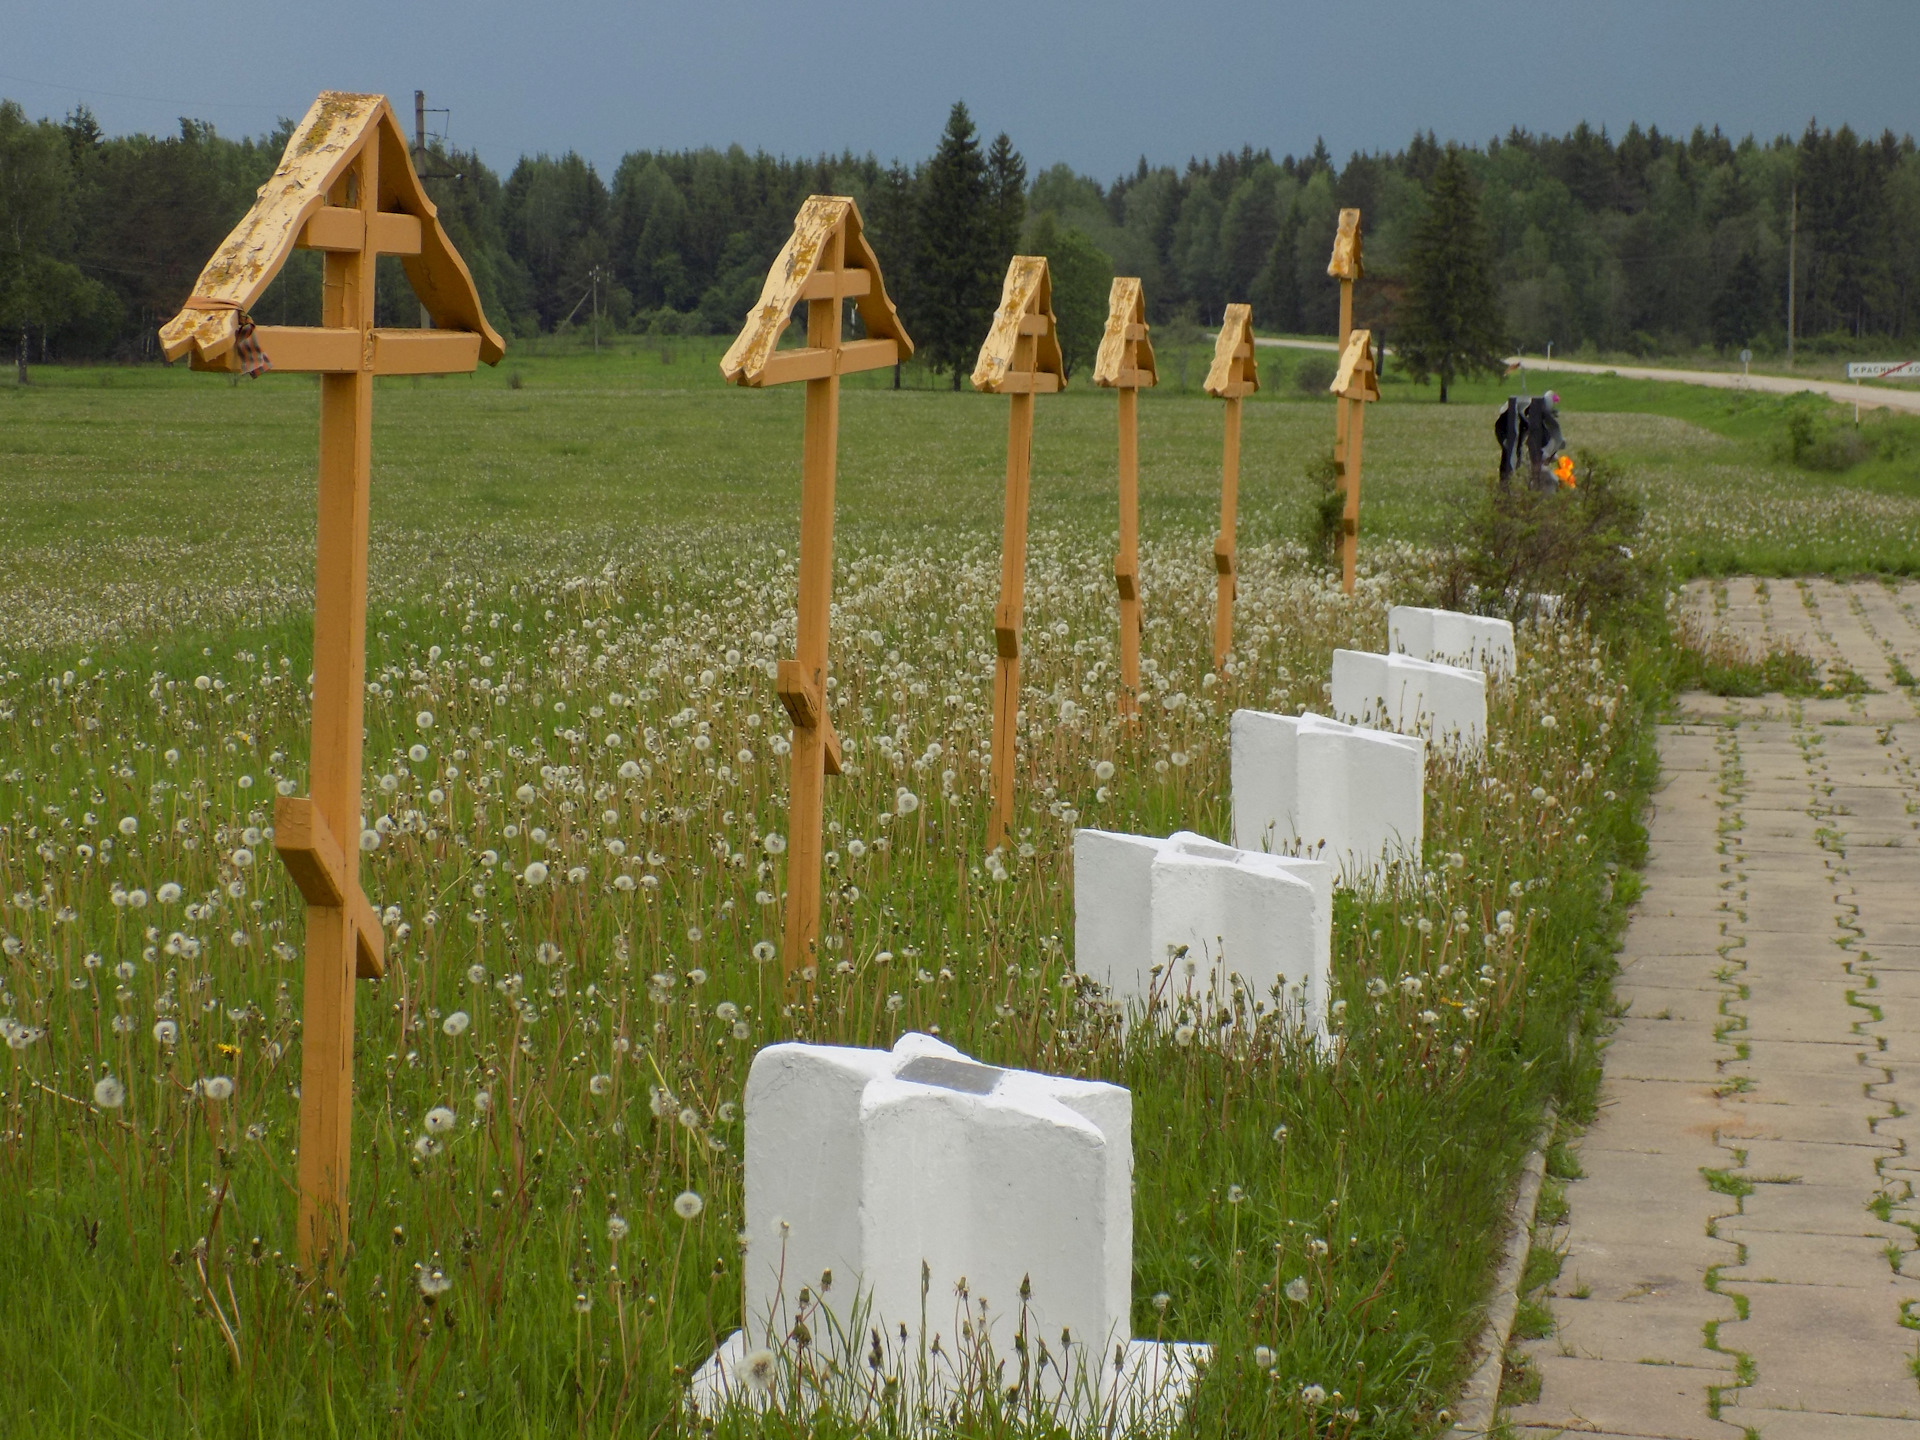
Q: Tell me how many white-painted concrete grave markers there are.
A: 5